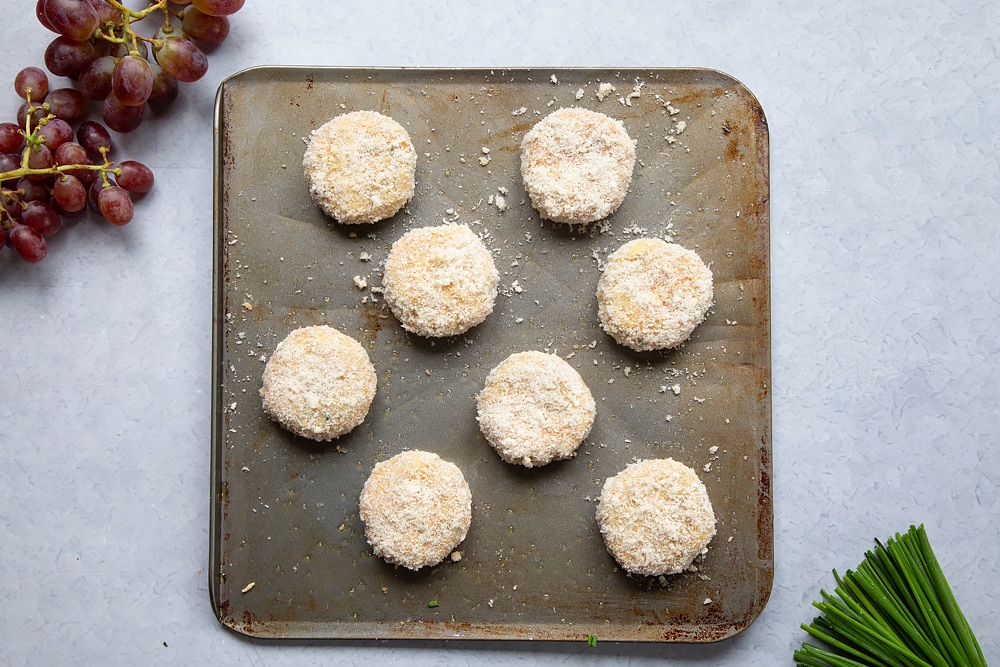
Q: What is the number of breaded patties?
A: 8